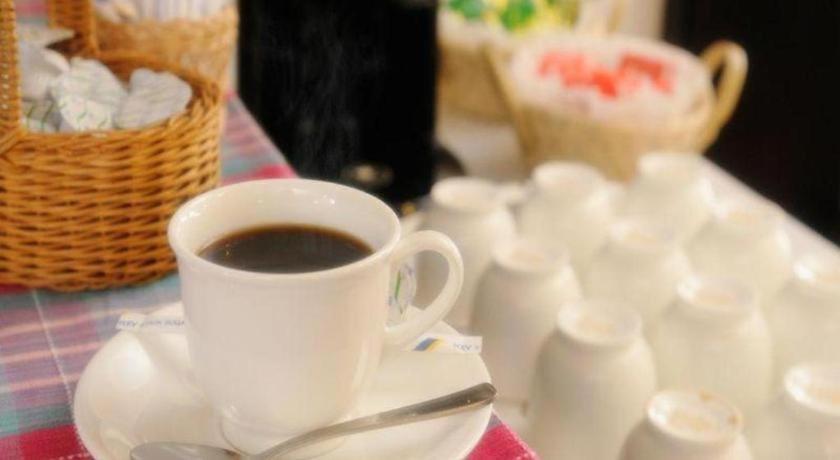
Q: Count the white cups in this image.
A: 12